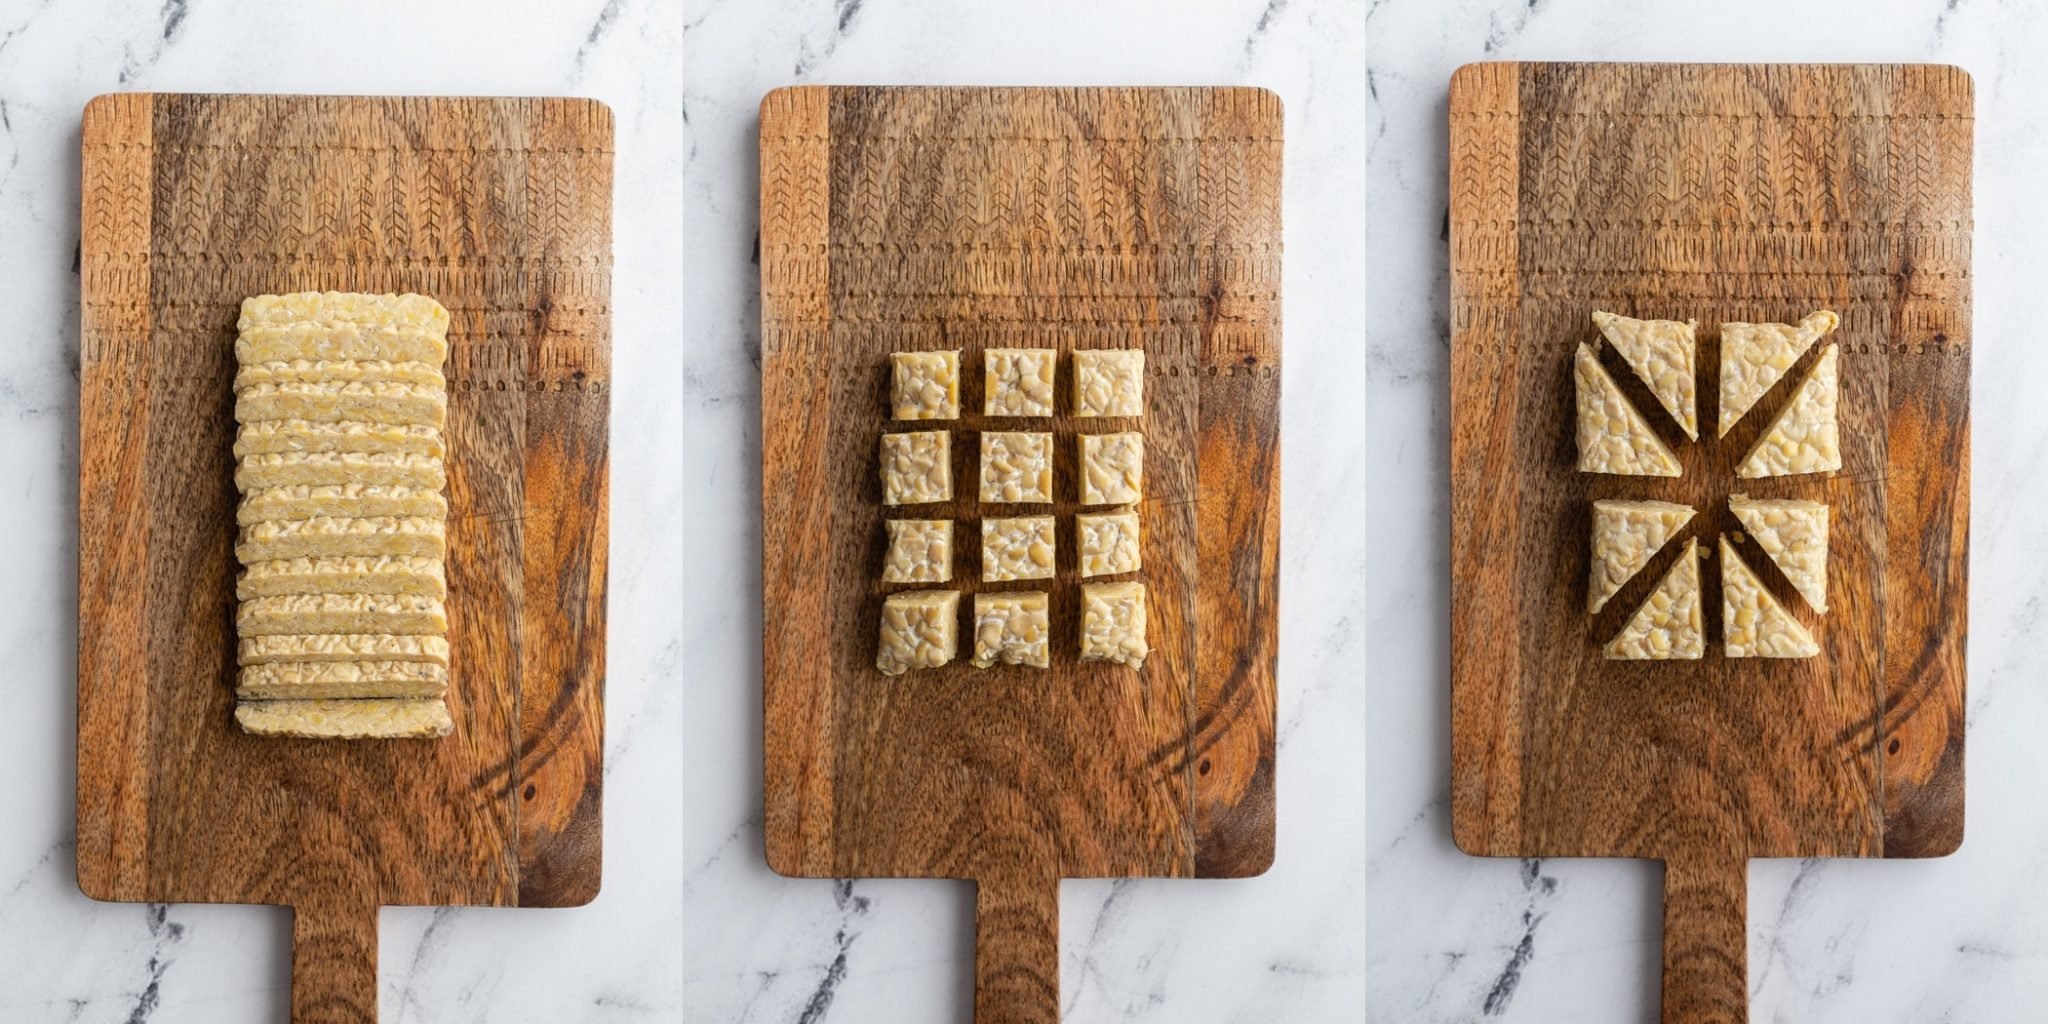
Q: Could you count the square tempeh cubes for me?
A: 12